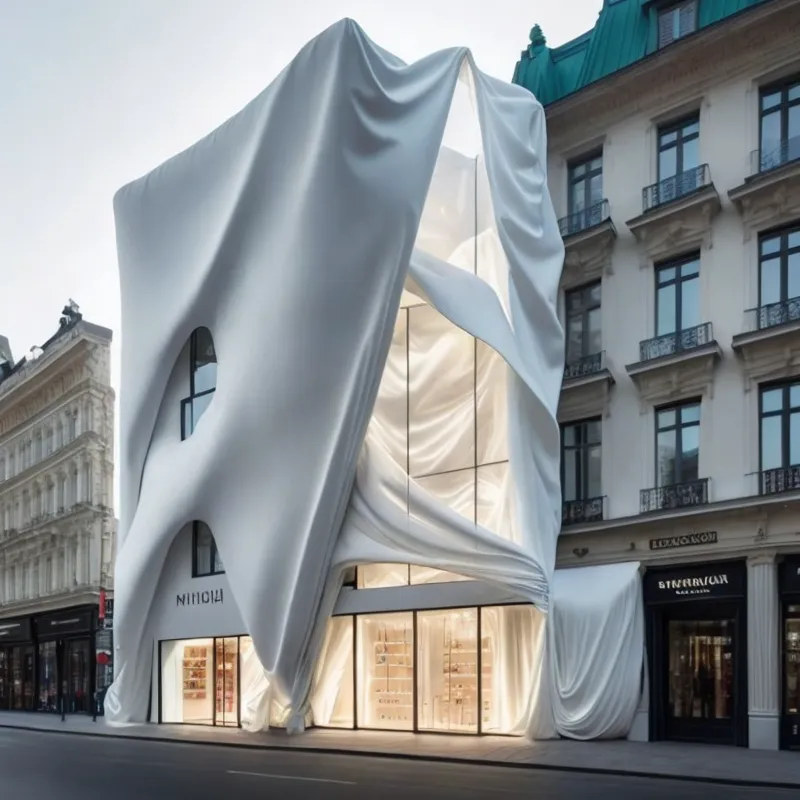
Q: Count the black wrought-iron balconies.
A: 9